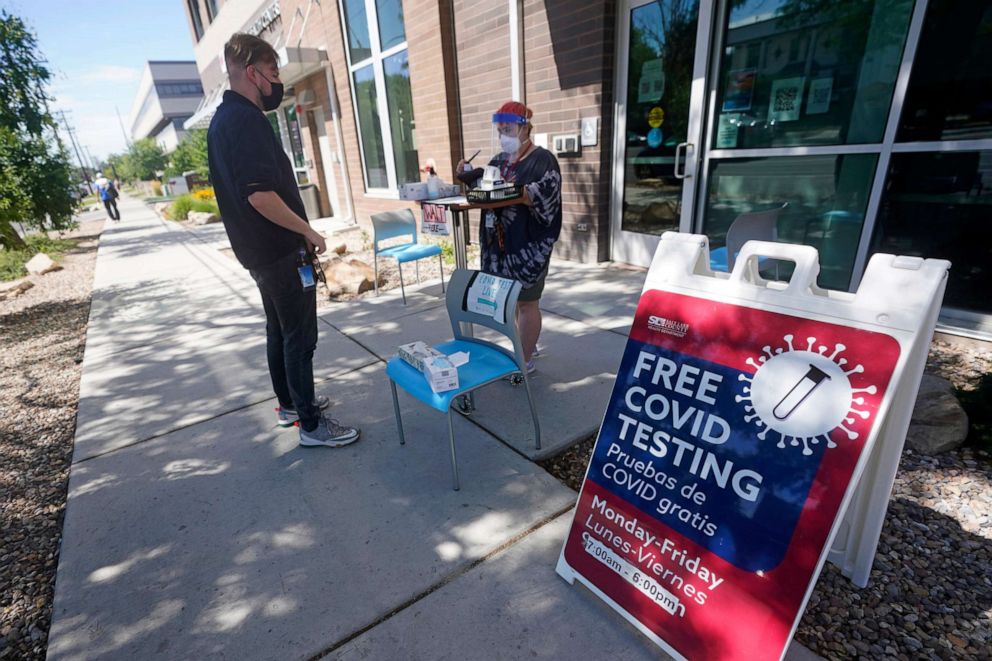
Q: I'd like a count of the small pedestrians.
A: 1